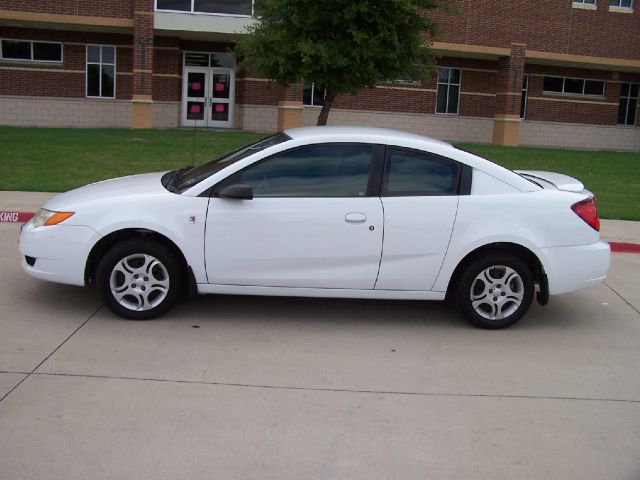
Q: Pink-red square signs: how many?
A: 4